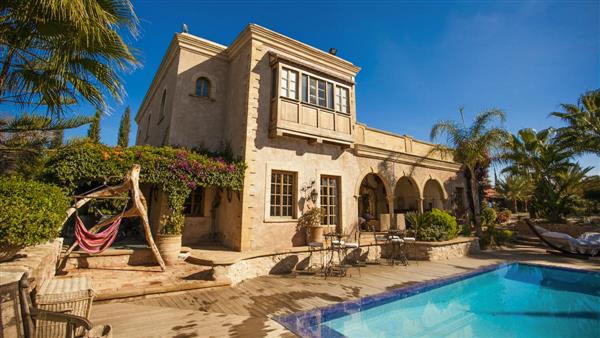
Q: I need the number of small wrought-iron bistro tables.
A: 2